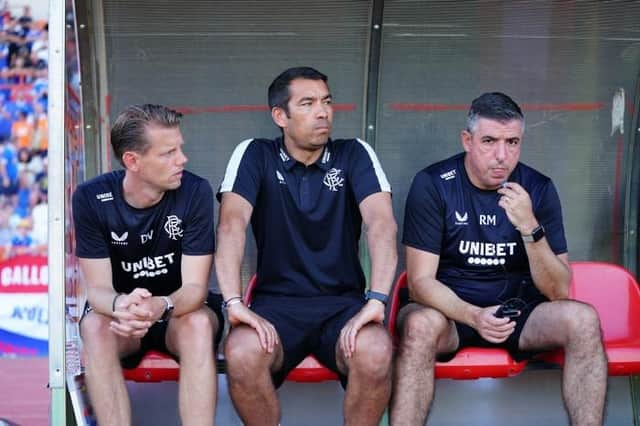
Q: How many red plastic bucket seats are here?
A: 4